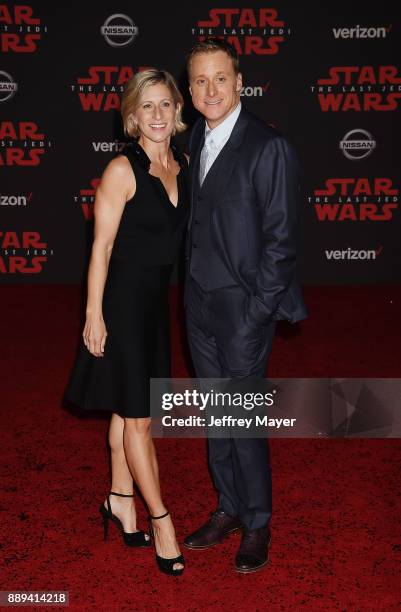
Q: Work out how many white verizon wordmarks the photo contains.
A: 5